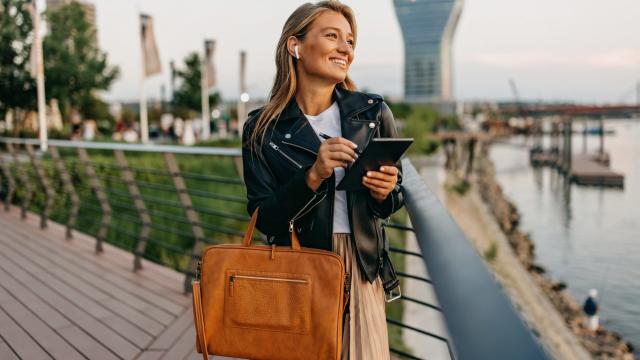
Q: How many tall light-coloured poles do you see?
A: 4